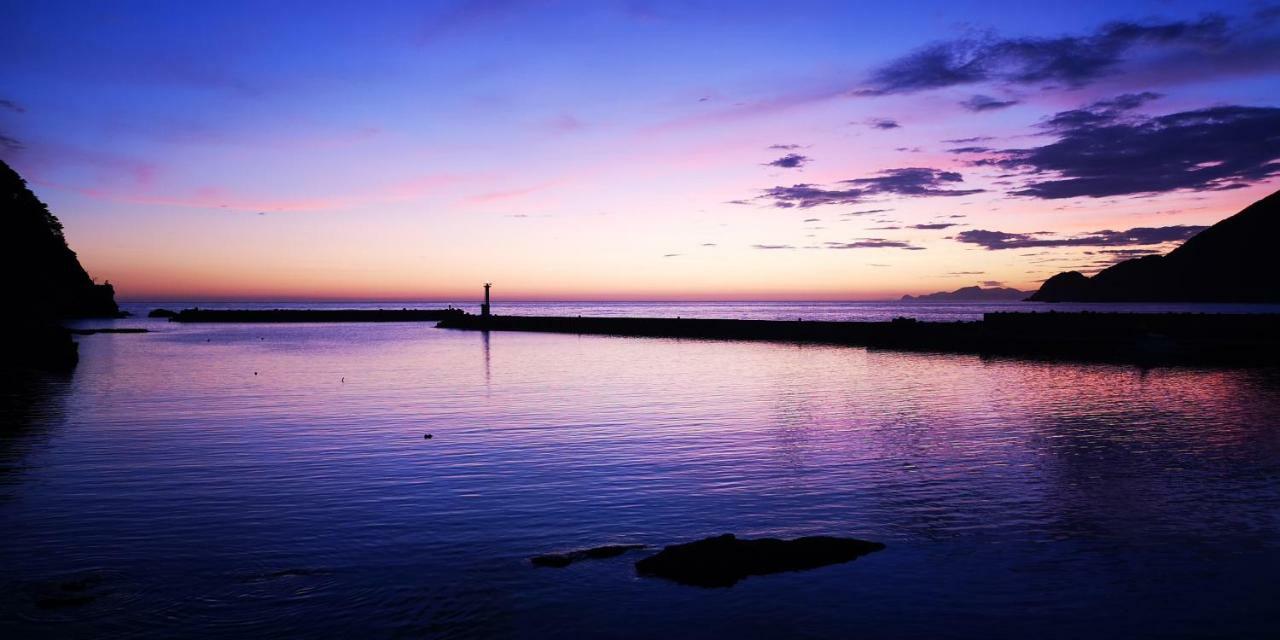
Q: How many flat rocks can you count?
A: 2